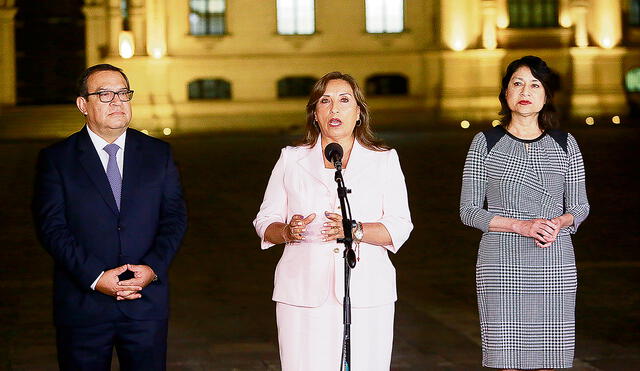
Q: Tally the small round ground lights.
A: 6